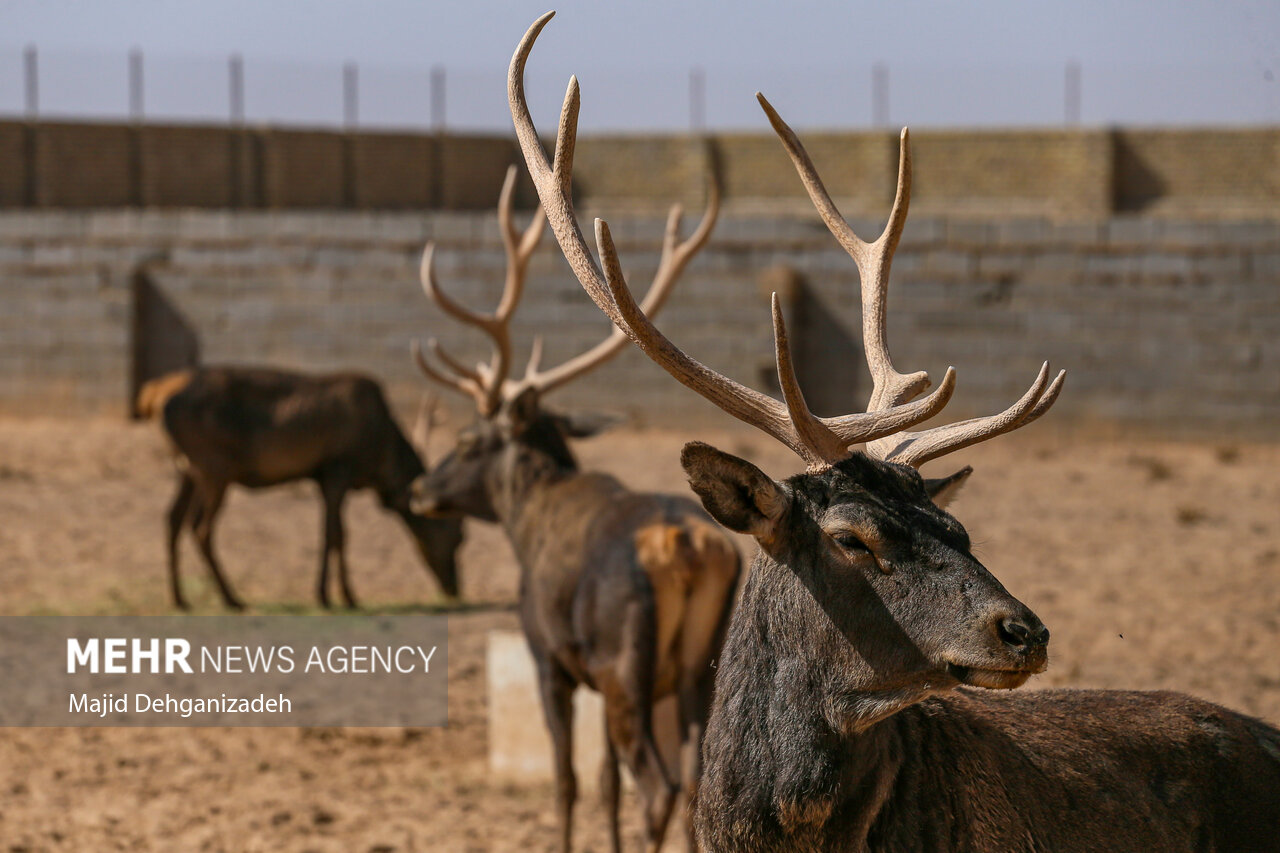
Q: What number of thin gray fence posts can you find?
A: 8